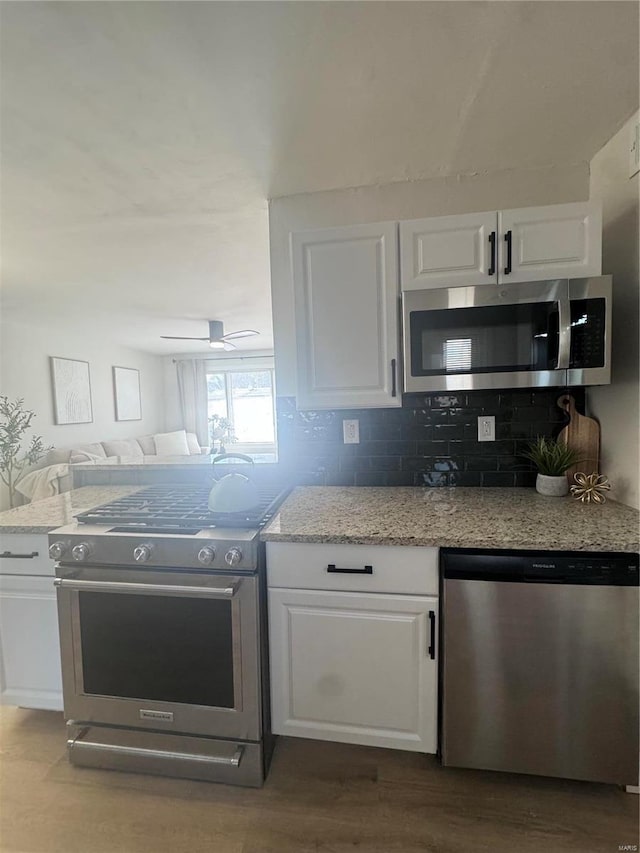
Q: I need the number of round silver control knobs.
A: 5